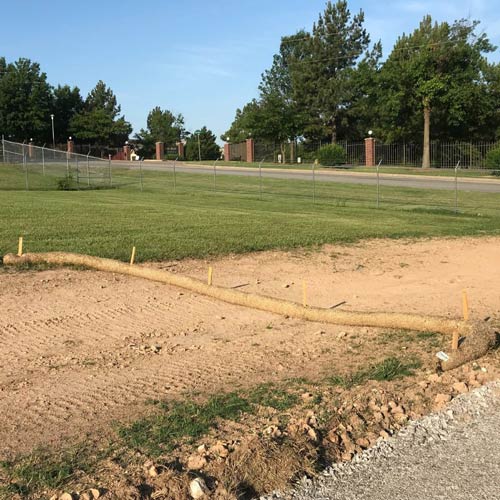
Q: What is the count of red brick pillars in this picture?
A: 8